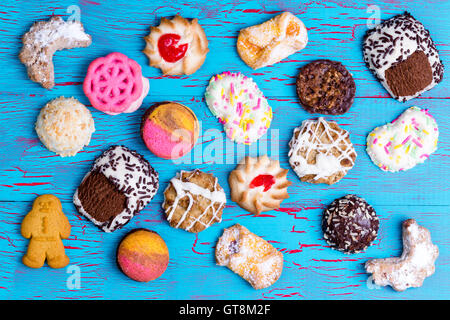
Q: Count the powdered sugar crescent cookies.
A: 2